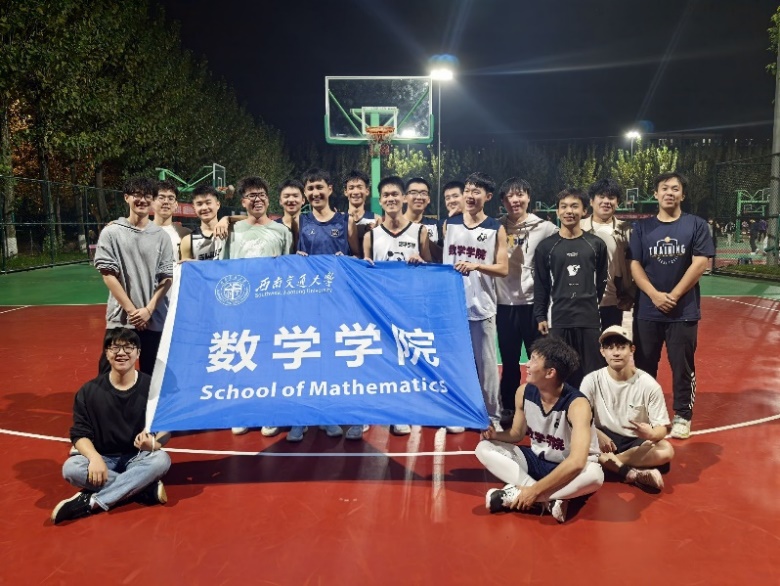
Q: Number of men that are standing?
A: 15